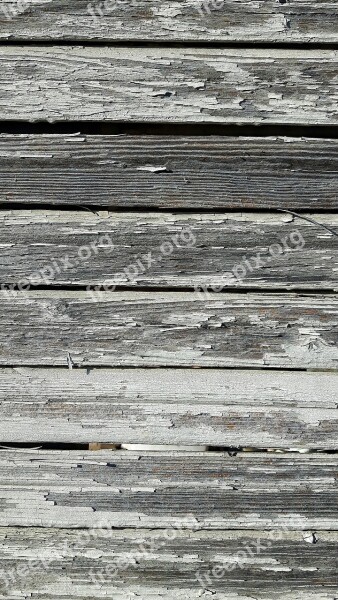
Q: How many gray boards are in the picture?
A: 8